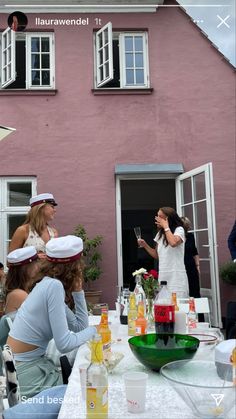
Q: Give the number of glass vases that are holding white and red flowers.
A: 1